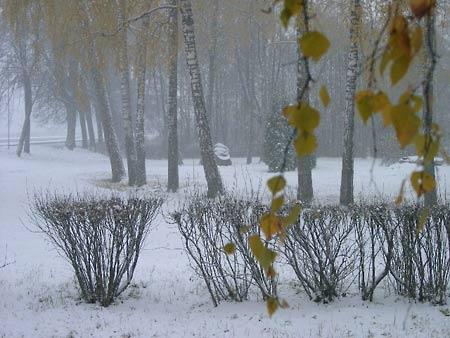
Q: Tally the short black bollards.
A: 0